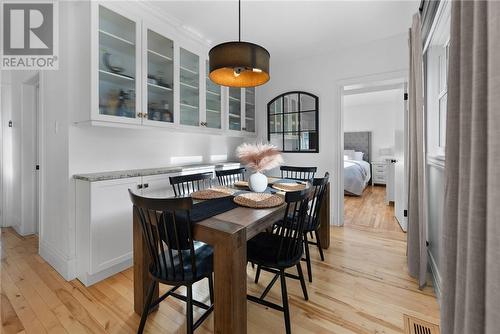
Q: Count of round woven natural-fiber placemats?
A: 4